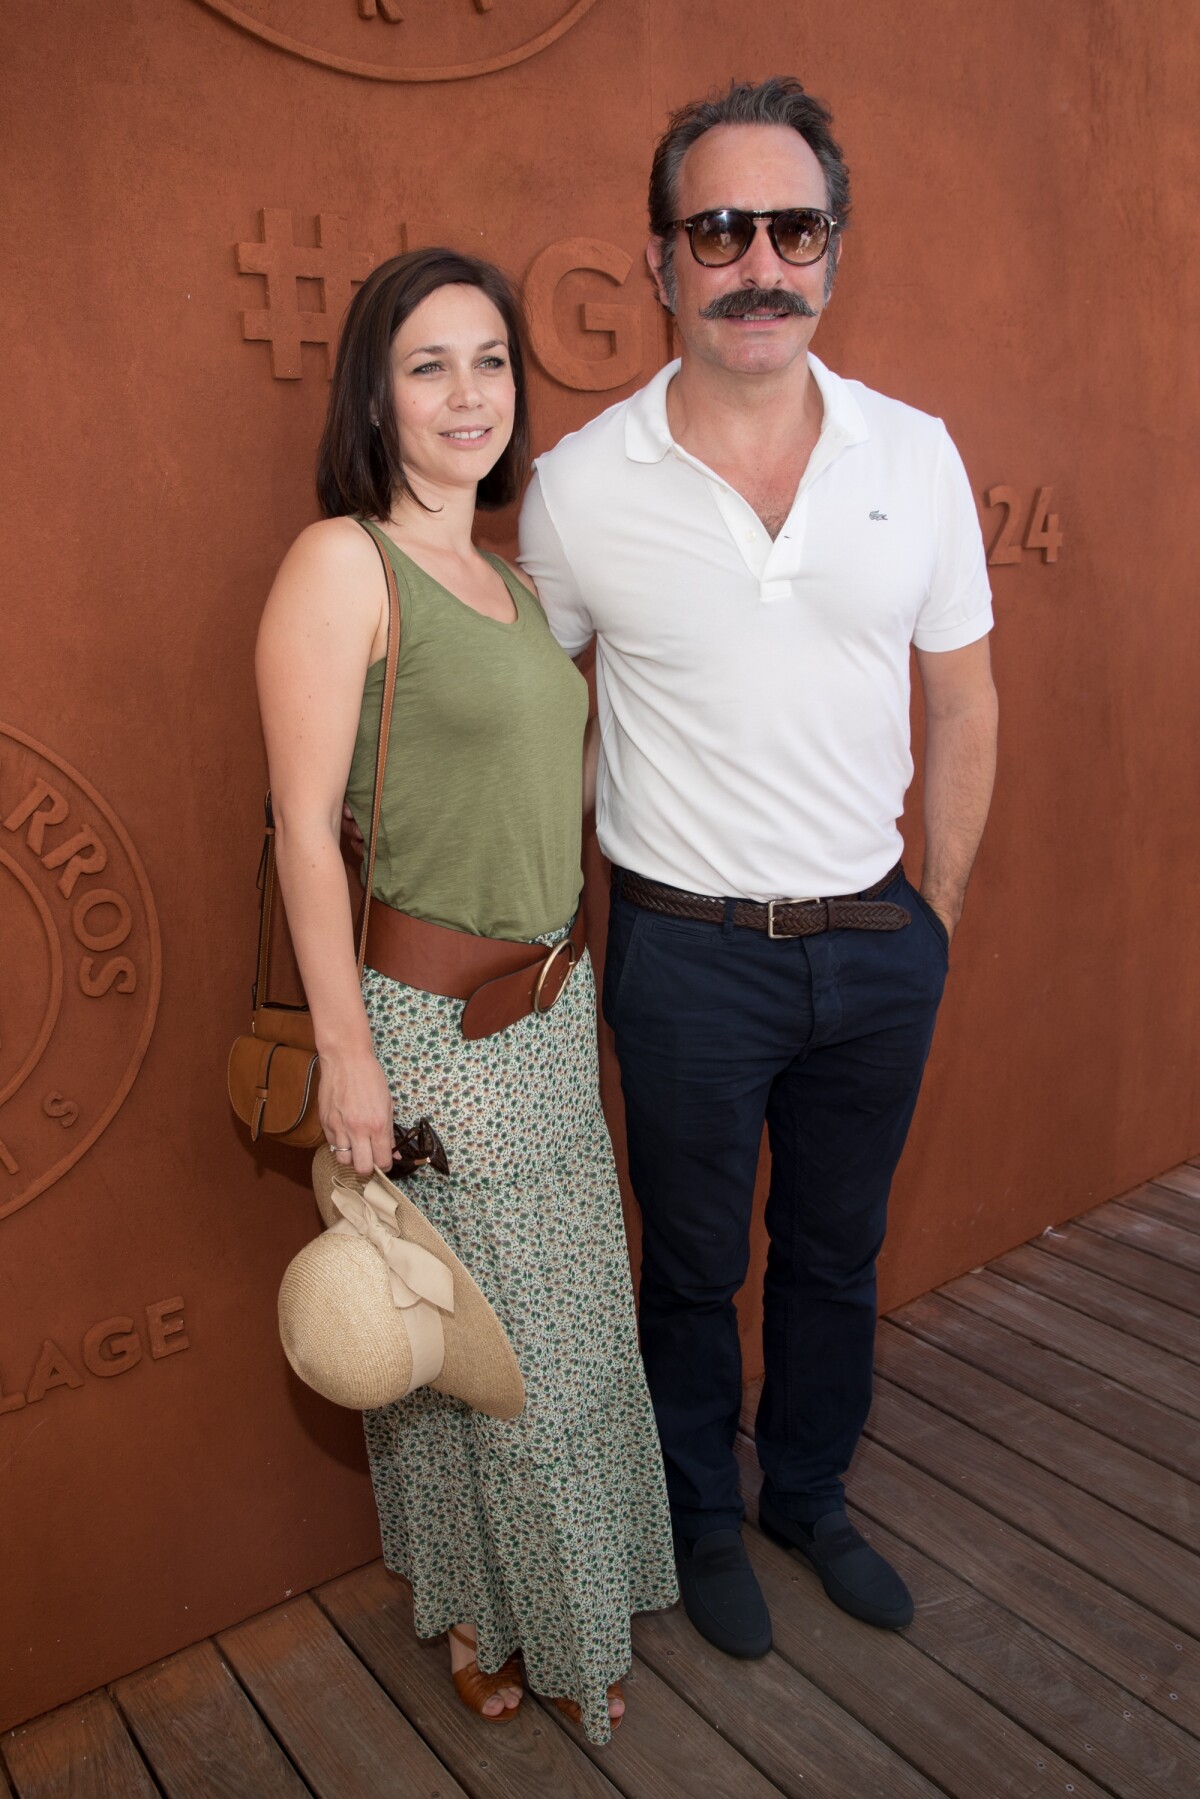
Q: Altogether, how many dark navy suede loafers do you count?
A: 2